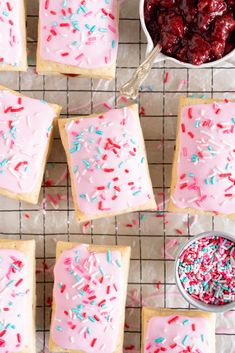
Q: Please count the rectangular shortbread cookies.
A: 8